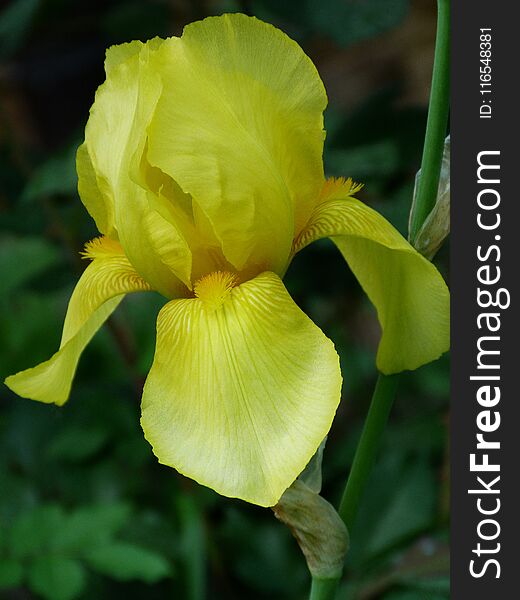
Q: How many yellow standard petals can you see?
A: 3